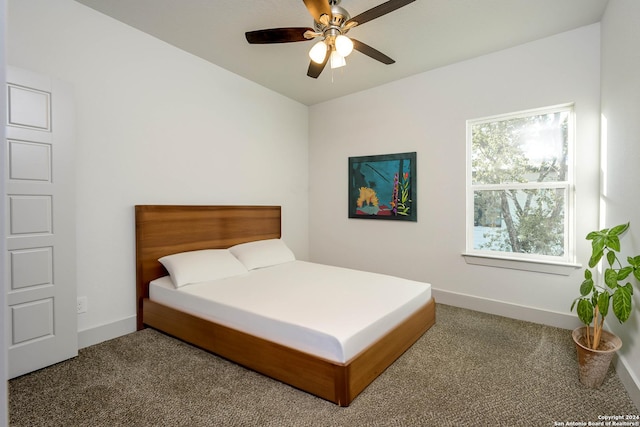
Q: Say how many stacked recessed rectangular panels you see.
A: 5